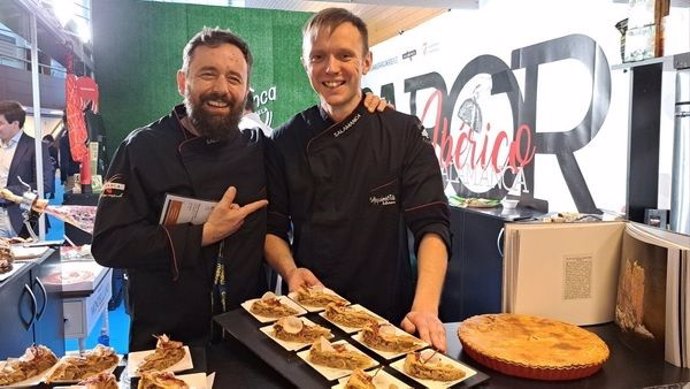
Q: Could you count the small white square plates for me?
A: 13